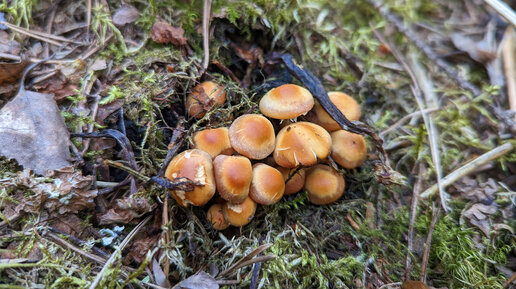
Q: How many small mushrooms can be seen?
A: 14